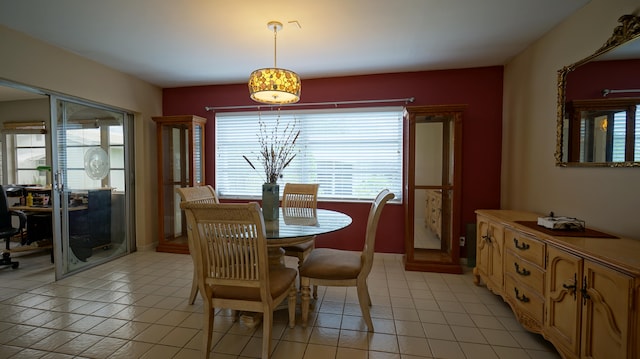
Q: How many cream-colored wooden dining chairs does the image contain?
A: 4